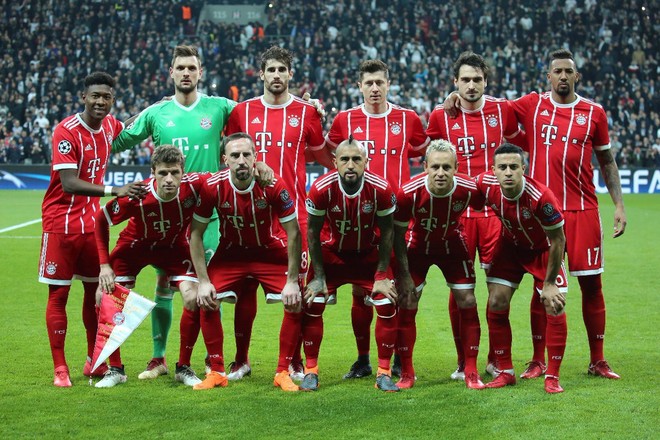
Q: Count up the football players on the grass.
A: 11